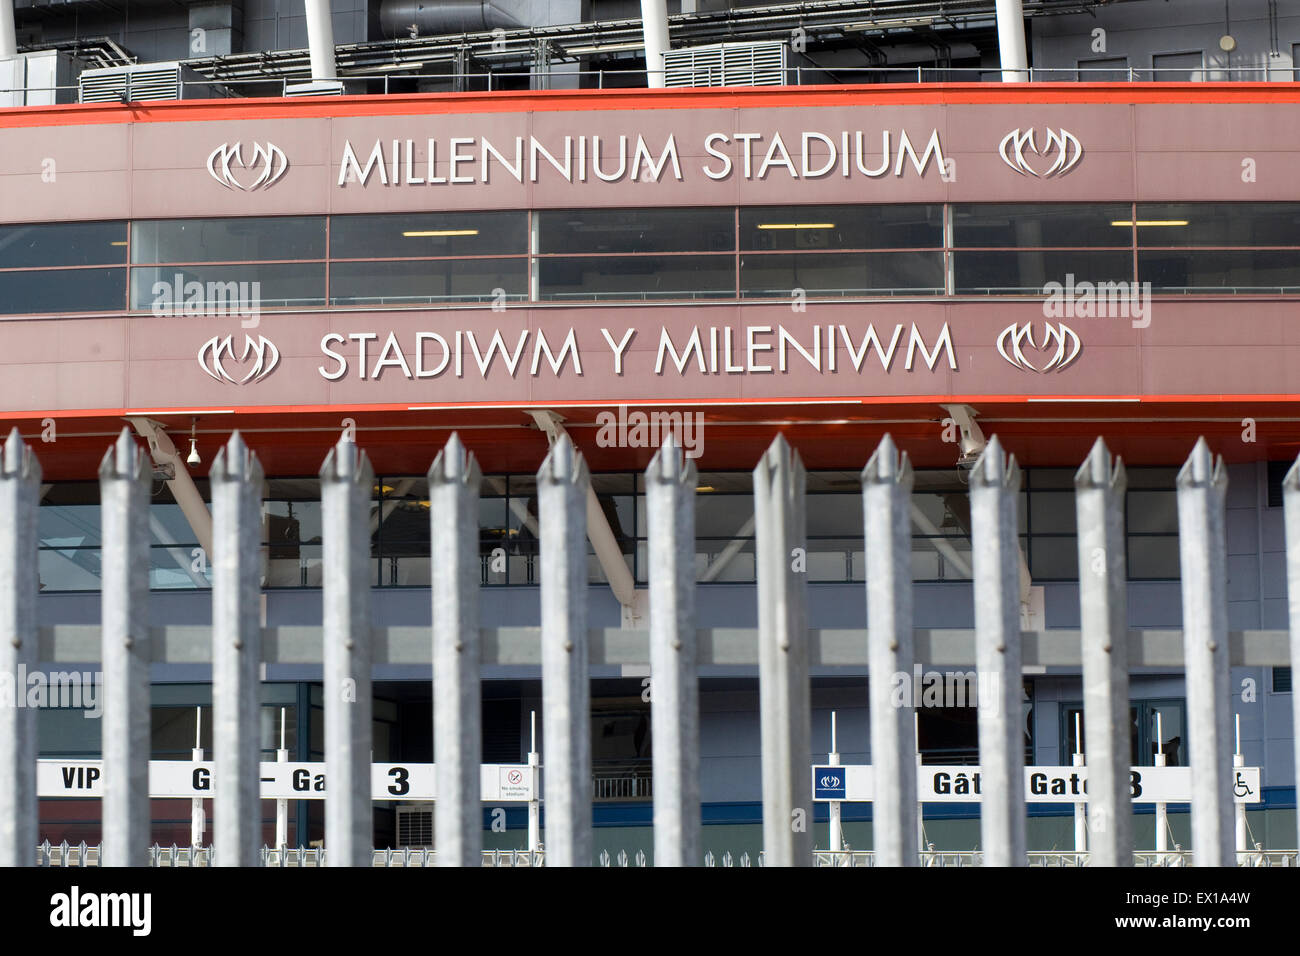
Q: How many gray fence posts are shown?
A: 13